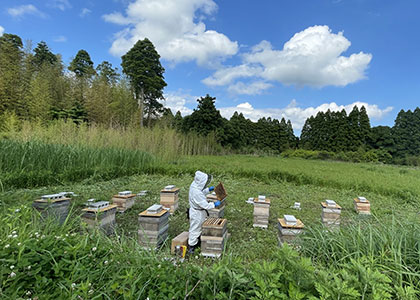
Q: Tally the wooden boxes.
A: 12